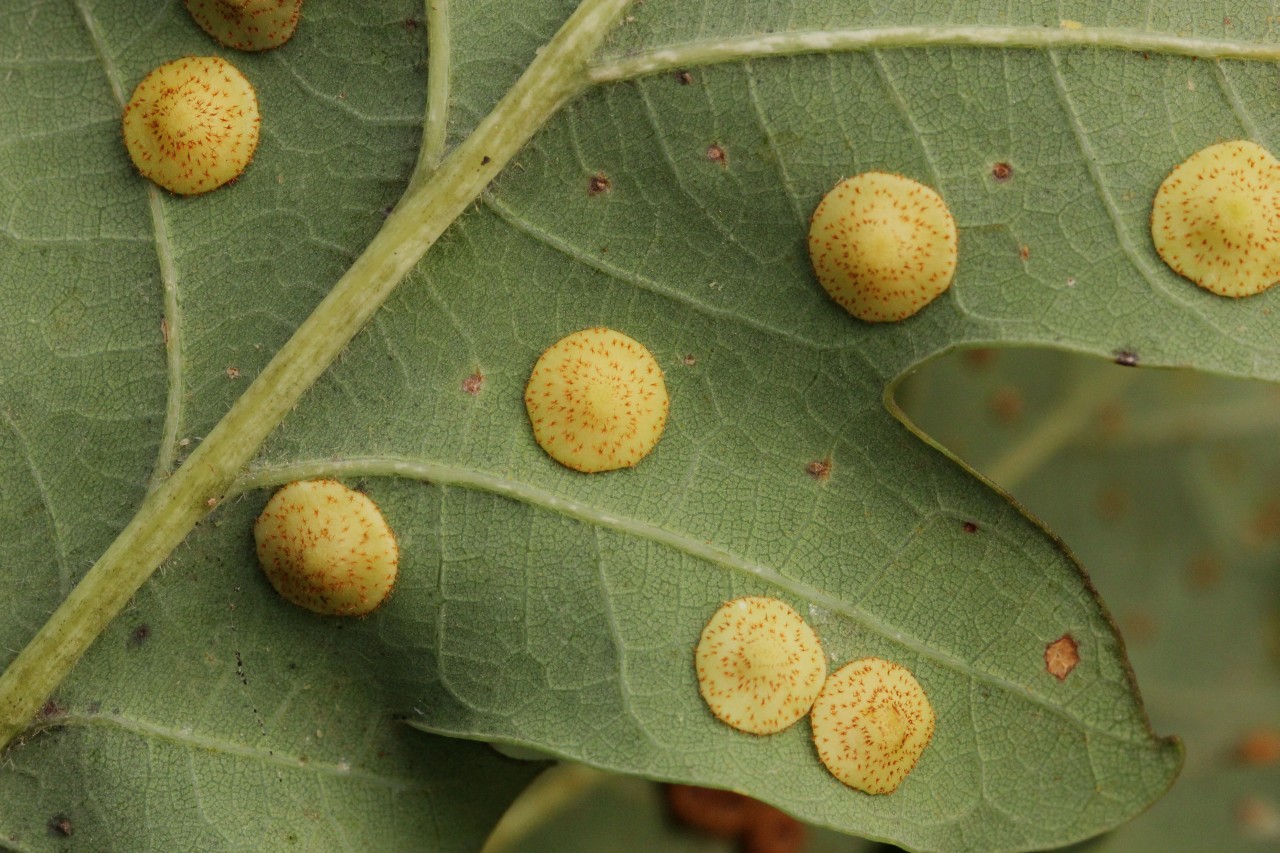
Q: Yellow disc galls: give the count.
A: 8